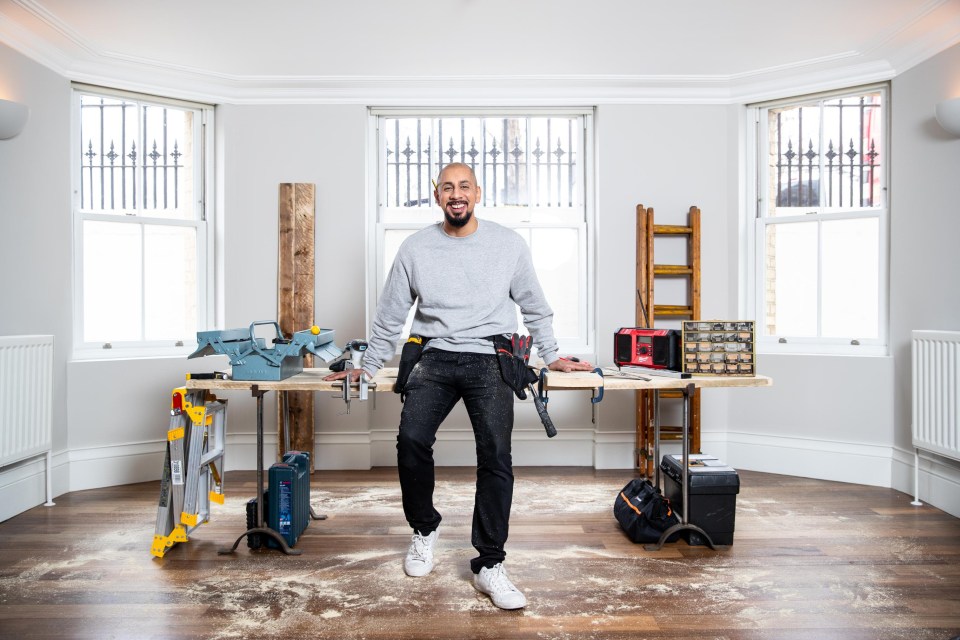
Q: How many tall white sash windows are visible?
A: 3